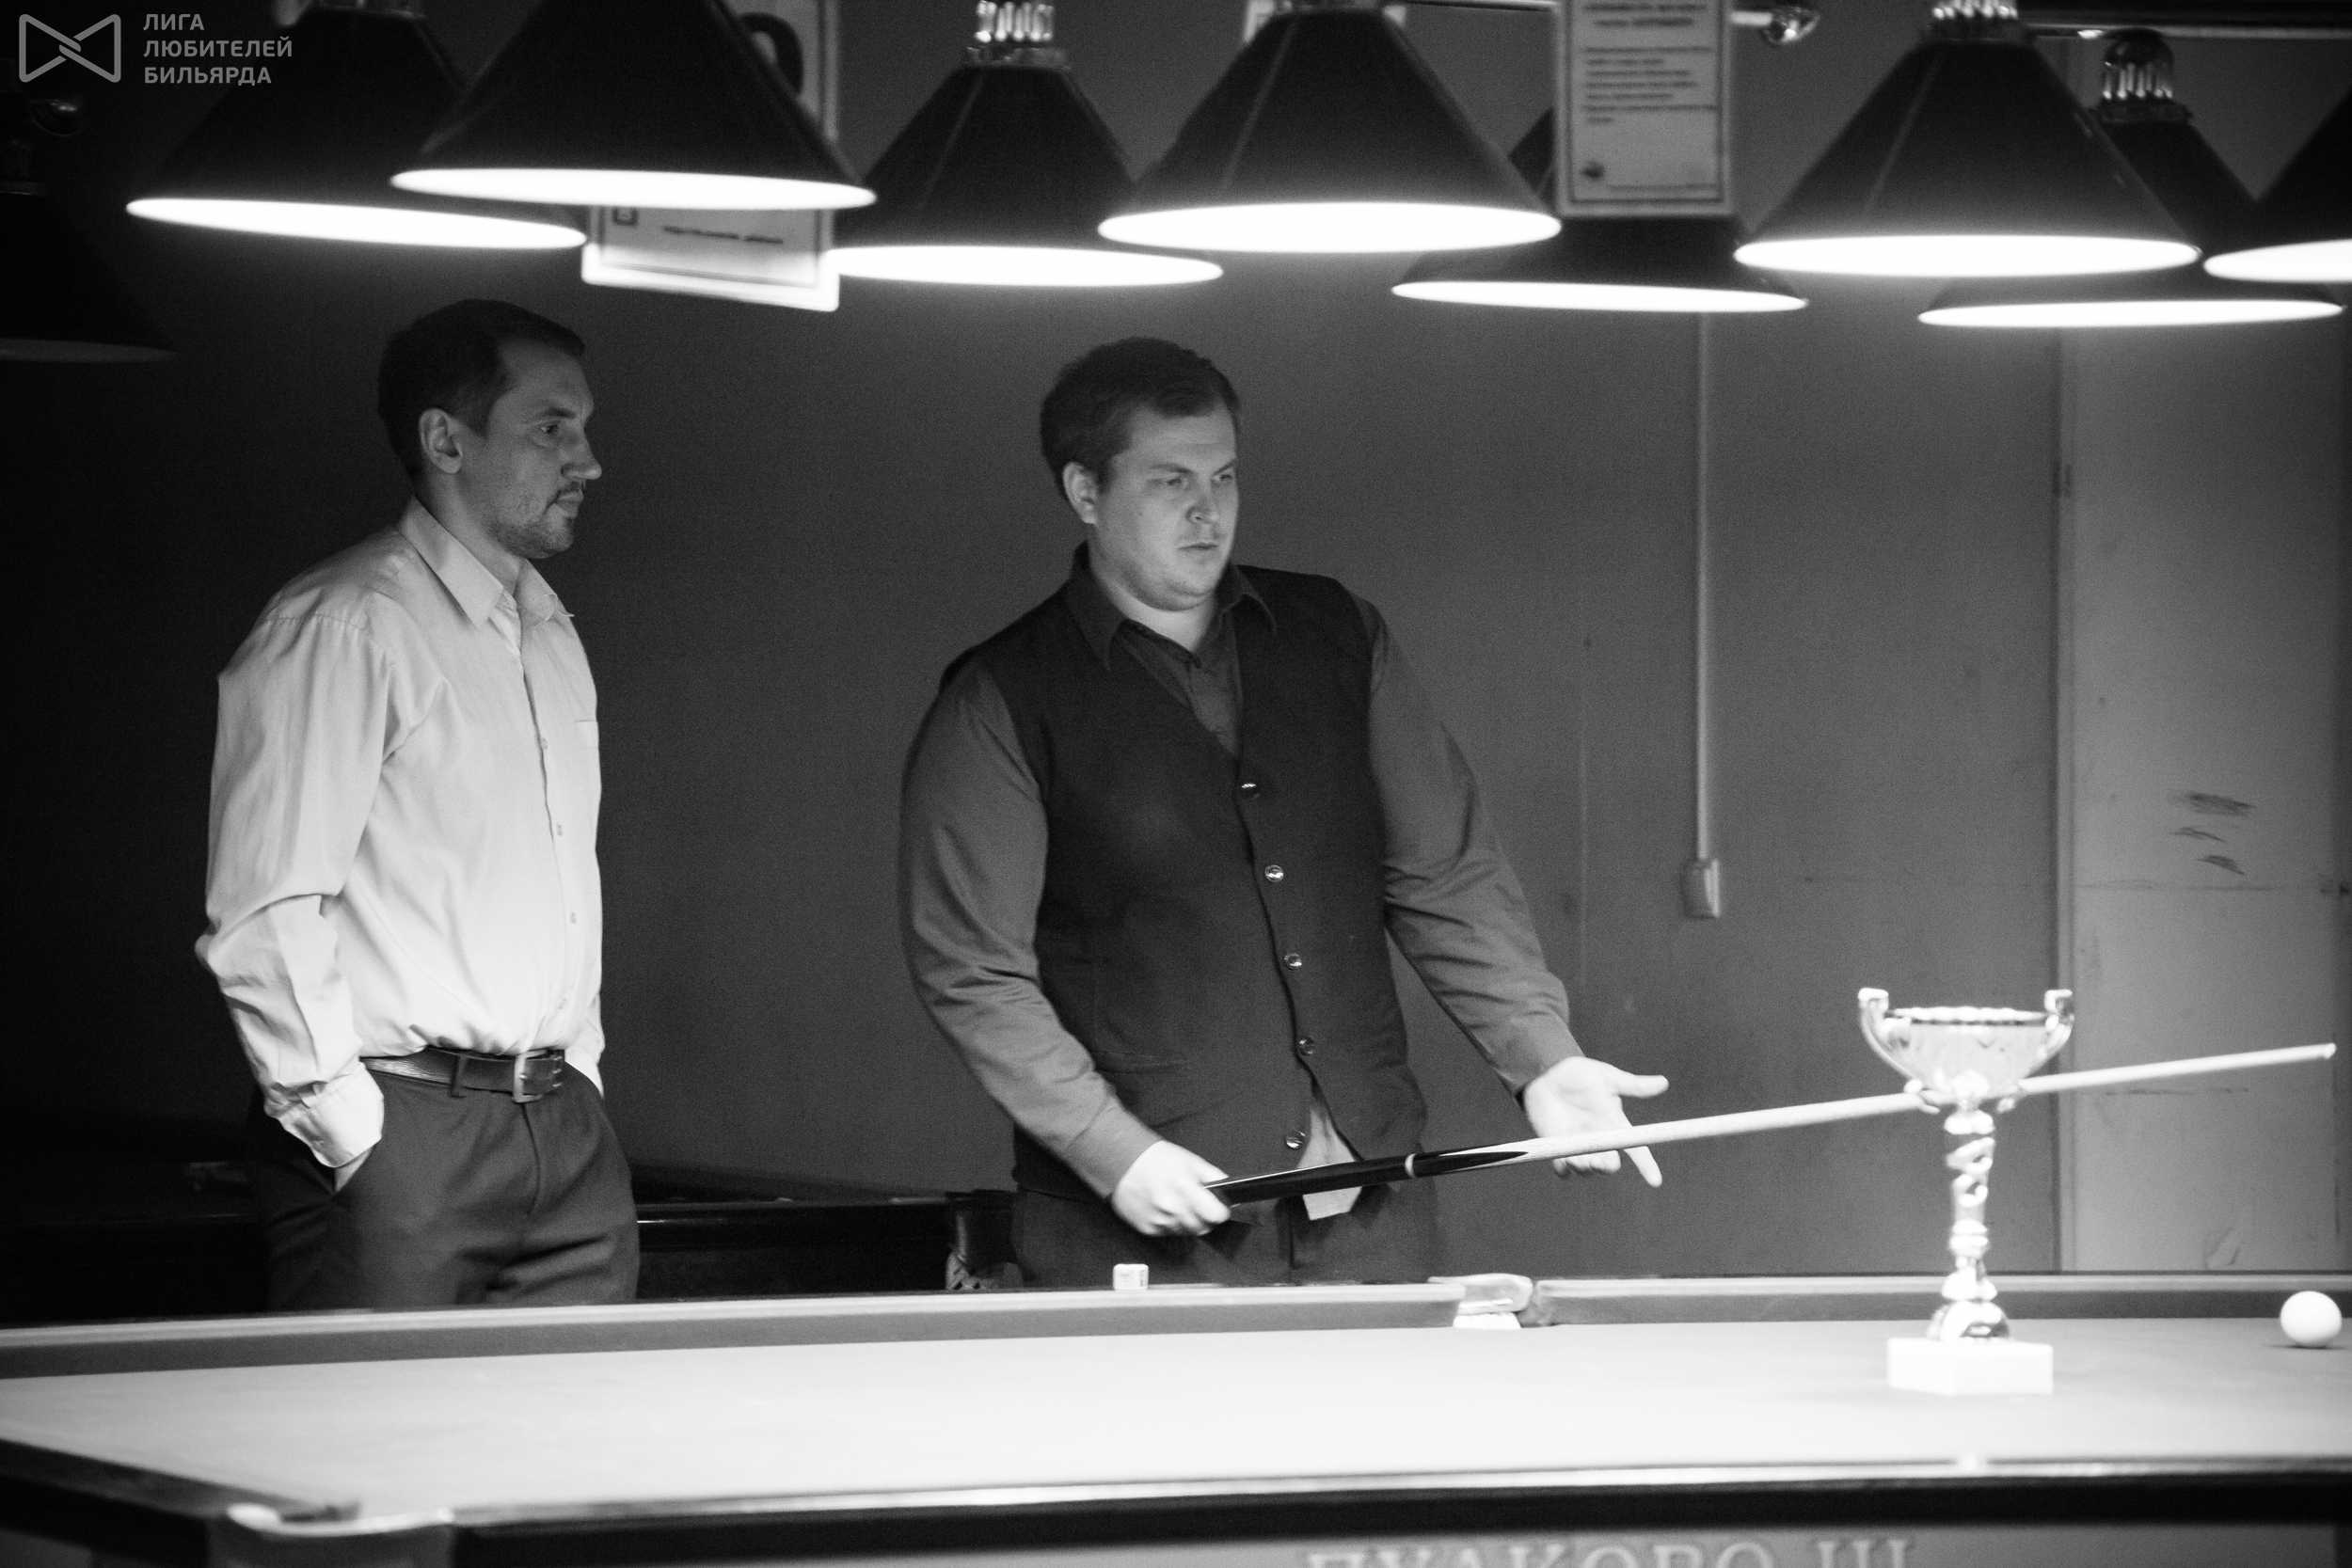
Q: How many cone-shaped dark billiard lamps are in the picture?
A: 9